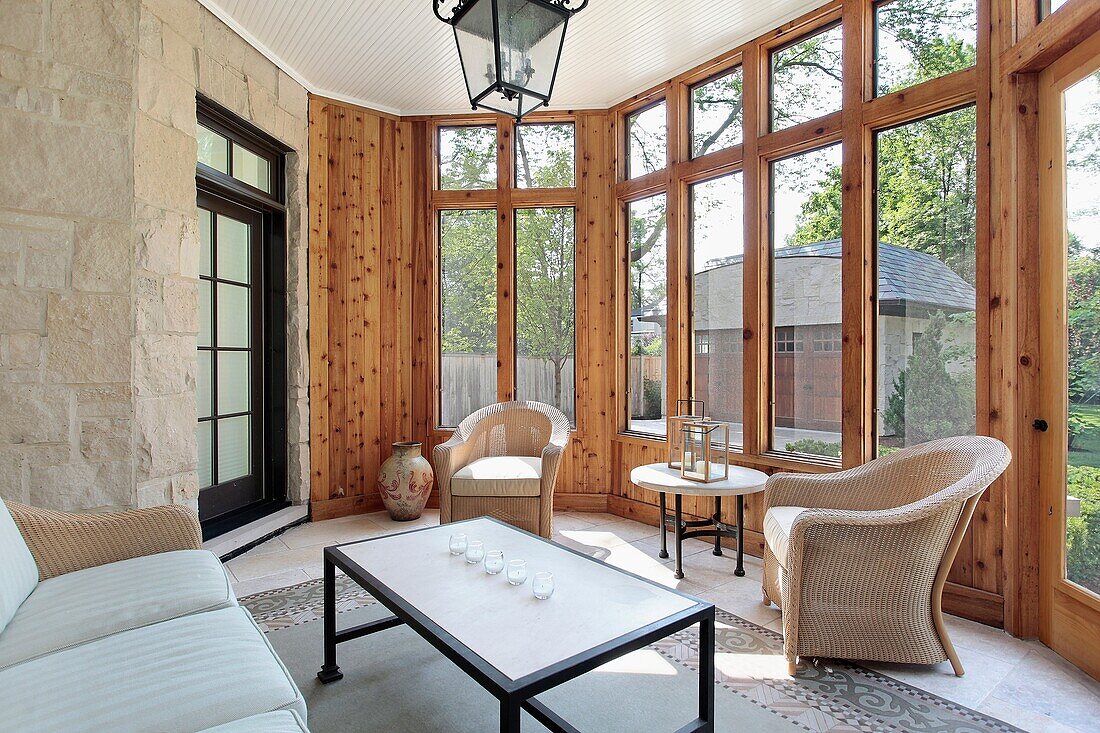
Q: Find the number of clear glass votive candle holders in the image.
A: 5